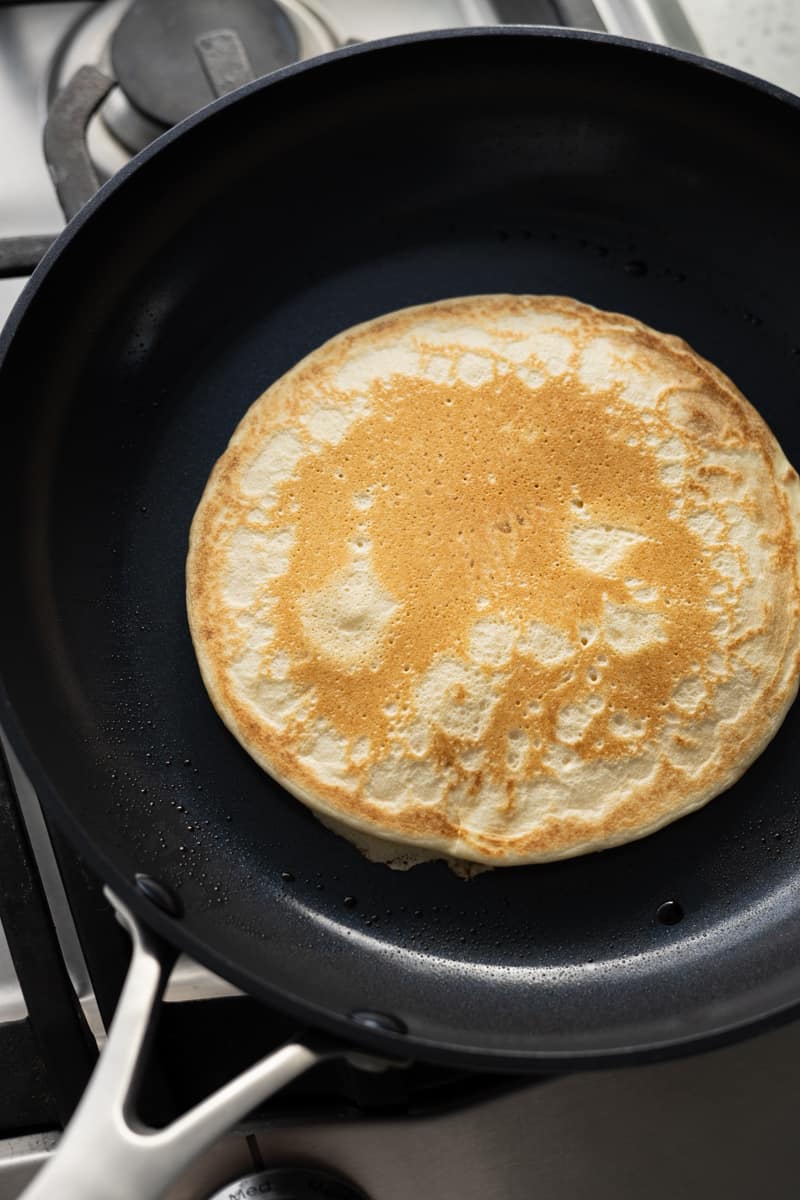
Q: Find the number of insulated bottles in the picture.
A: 0